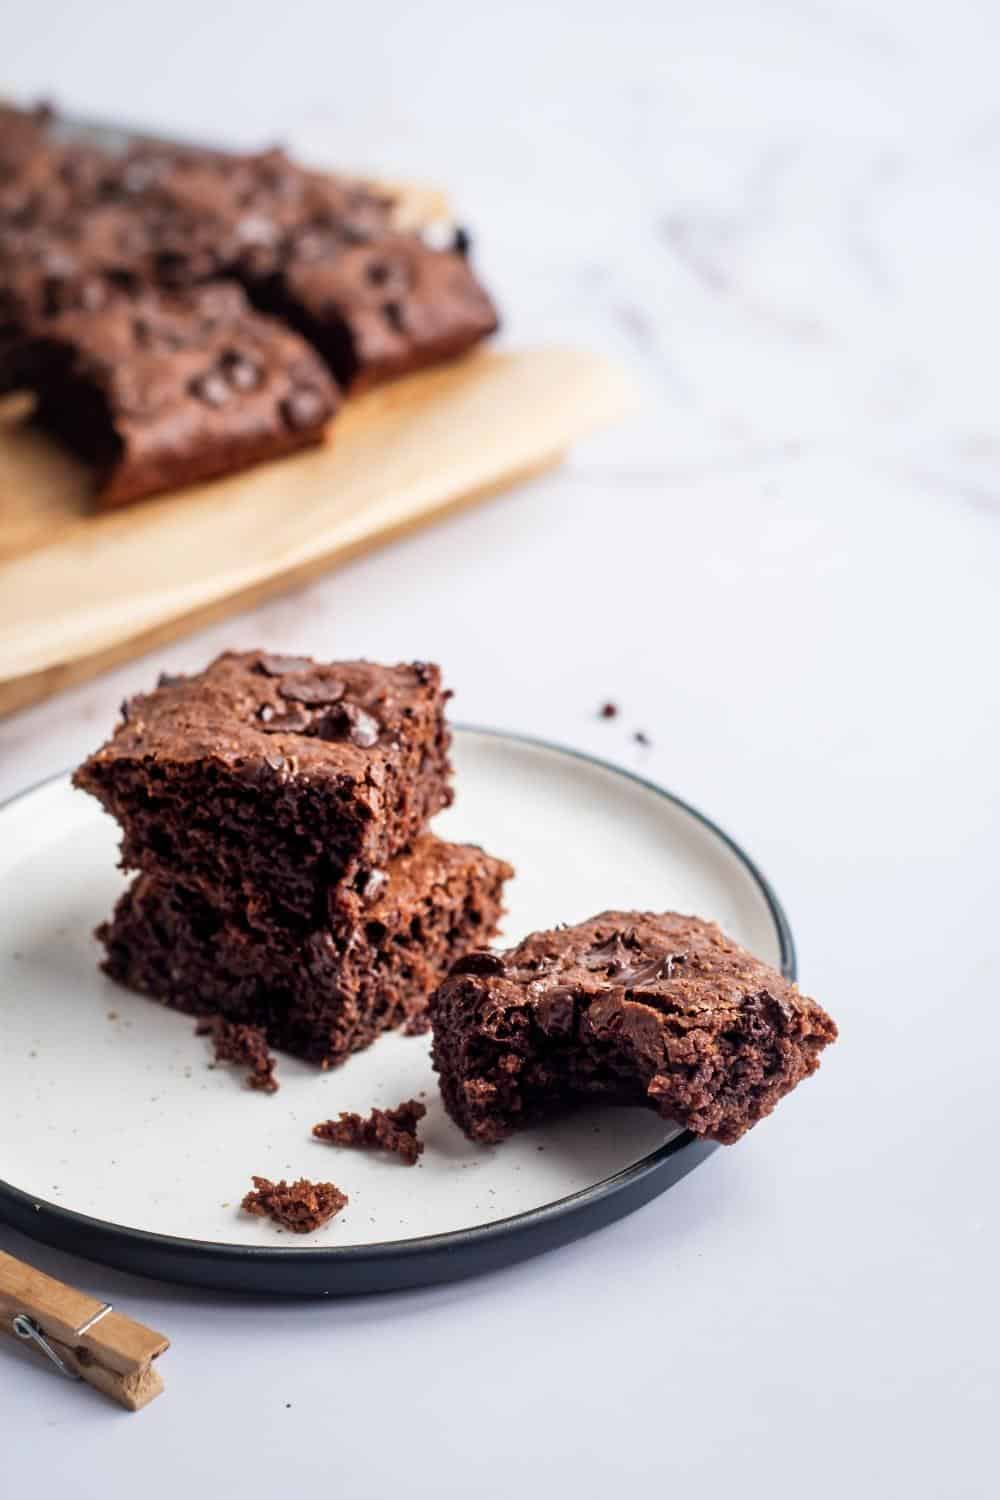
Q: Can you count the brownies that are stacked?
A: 2